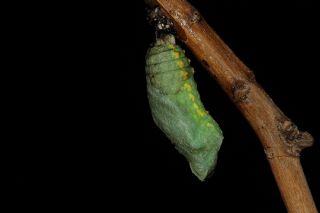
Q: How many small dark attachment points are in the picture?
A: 1